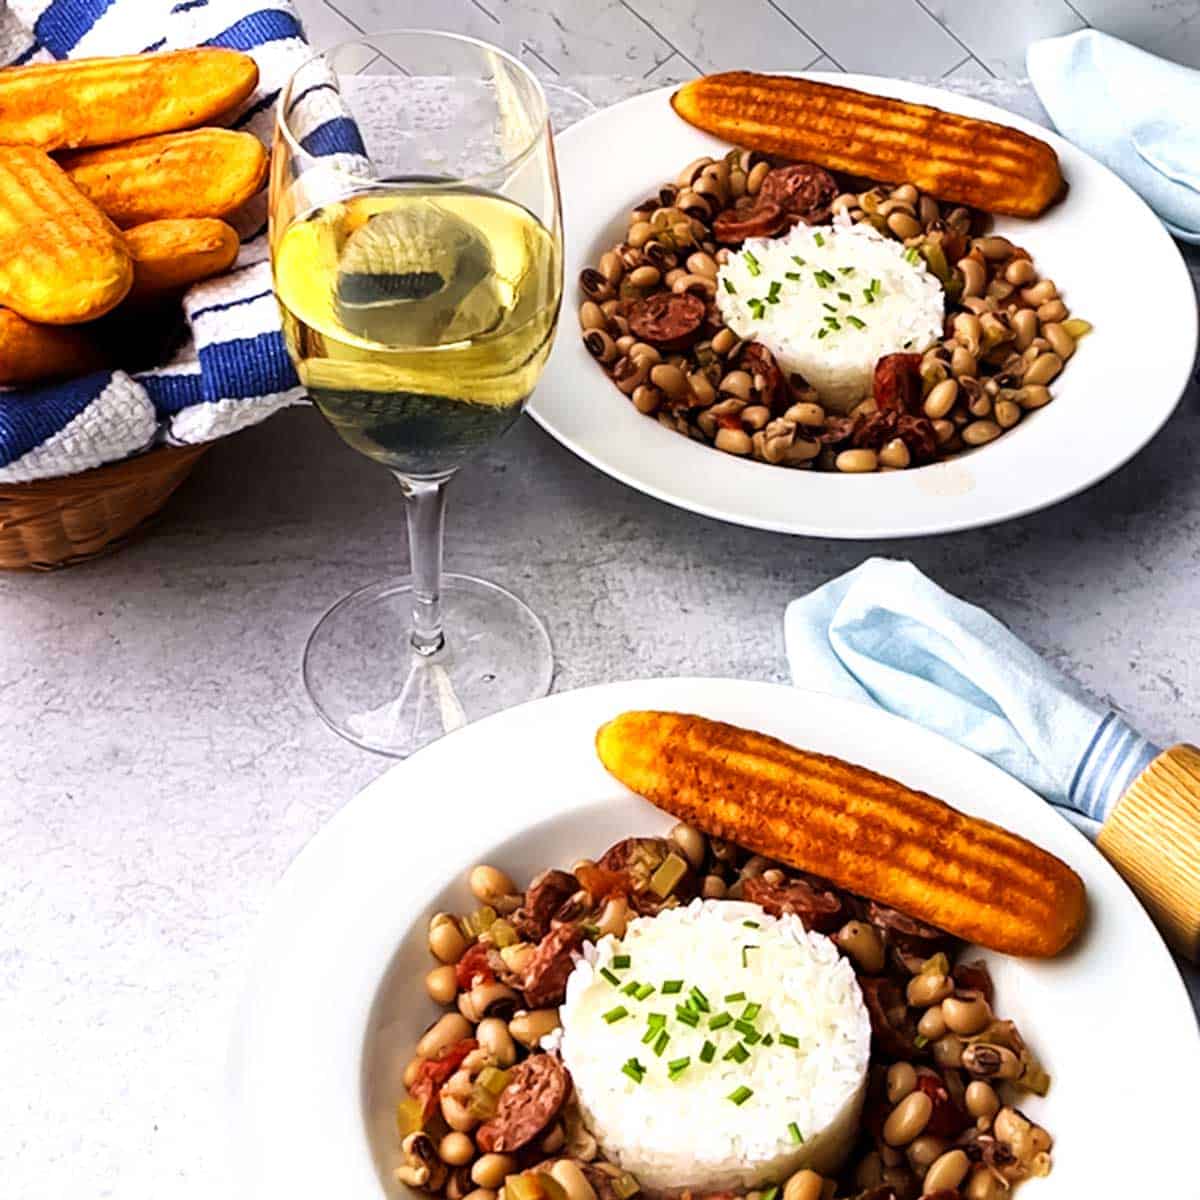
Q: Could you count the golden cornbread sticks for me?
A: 7